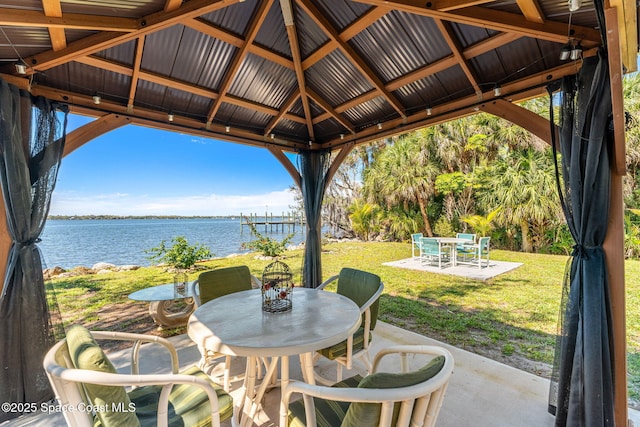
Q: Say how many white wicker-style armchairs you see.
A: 4